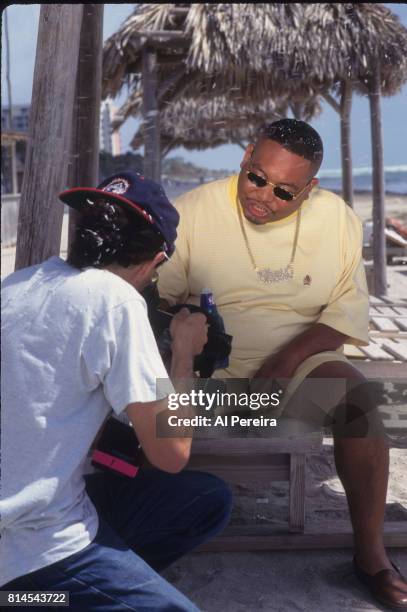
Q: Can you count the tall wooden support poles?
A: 5